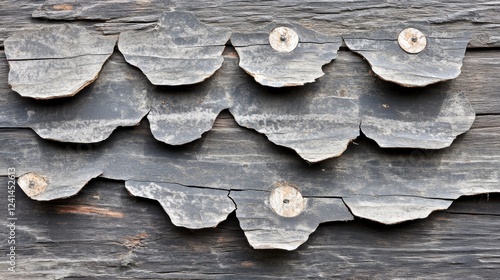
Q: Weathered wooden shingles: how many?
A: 12